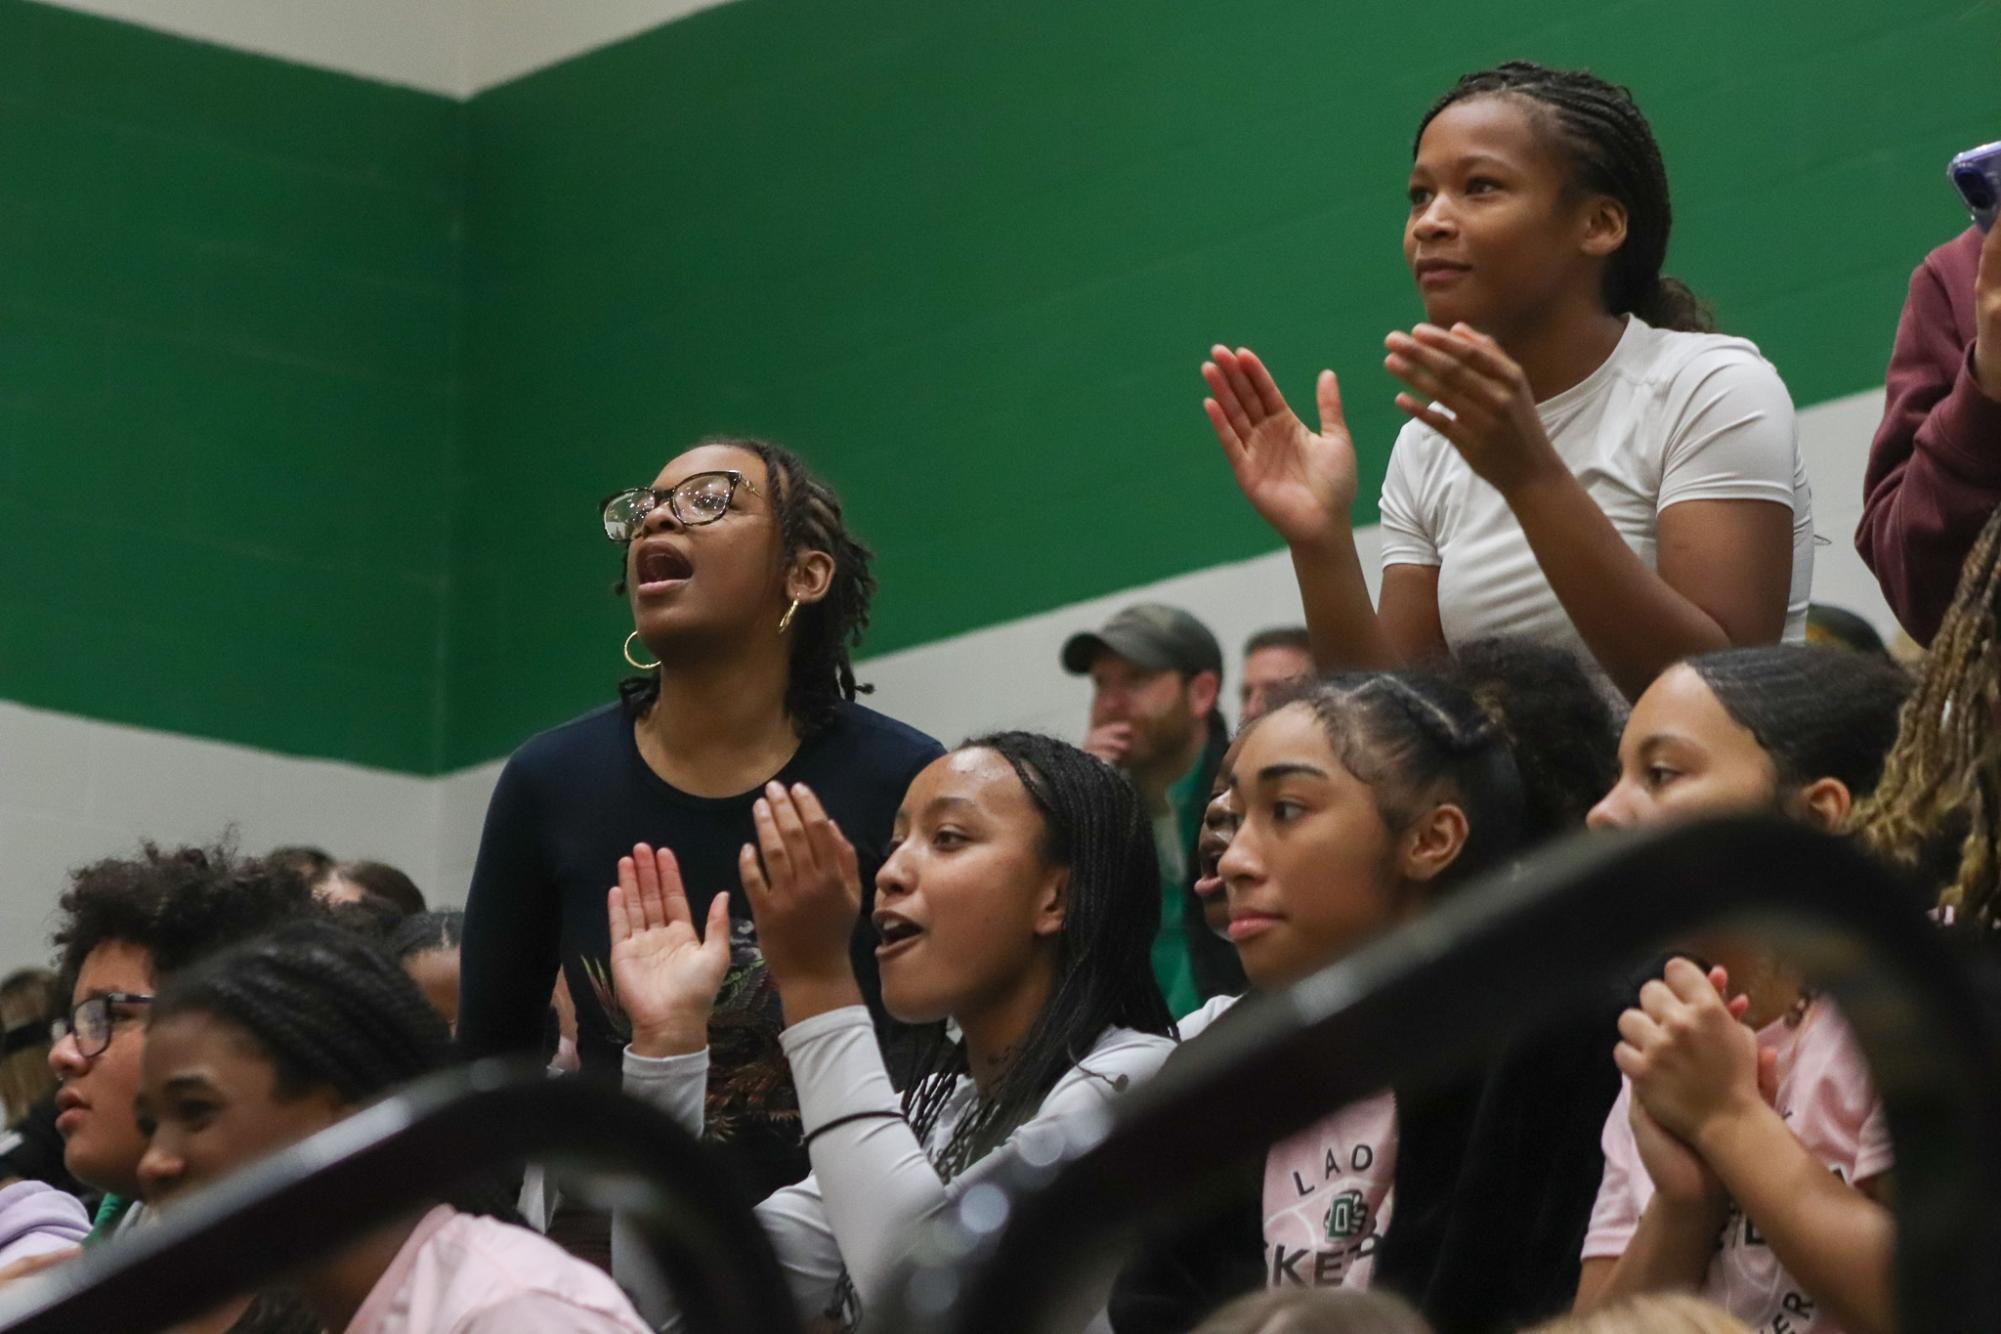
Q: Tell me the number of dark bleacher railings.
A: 2